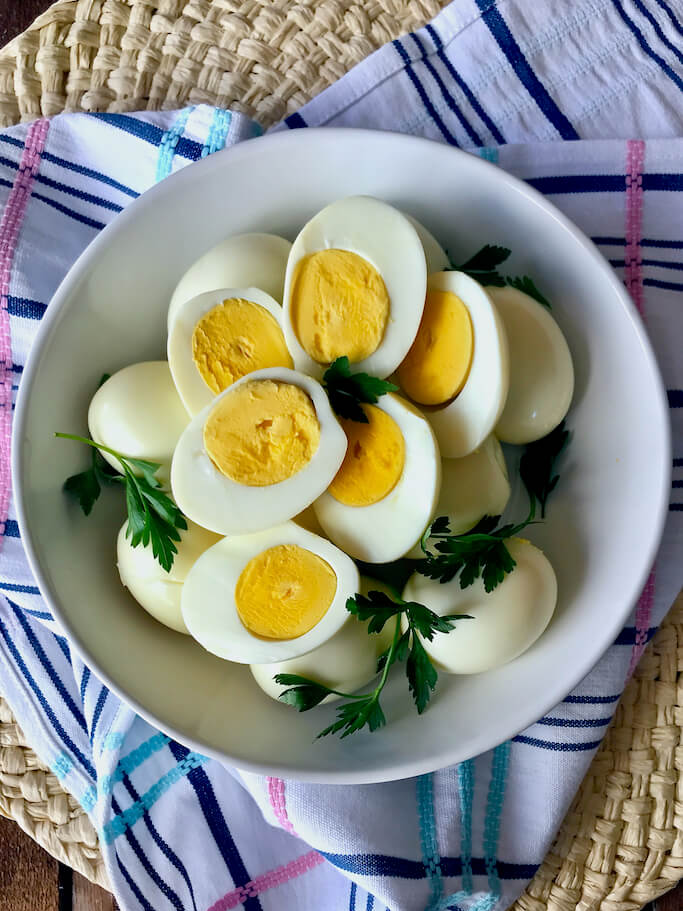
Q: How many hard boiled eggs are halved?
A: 6